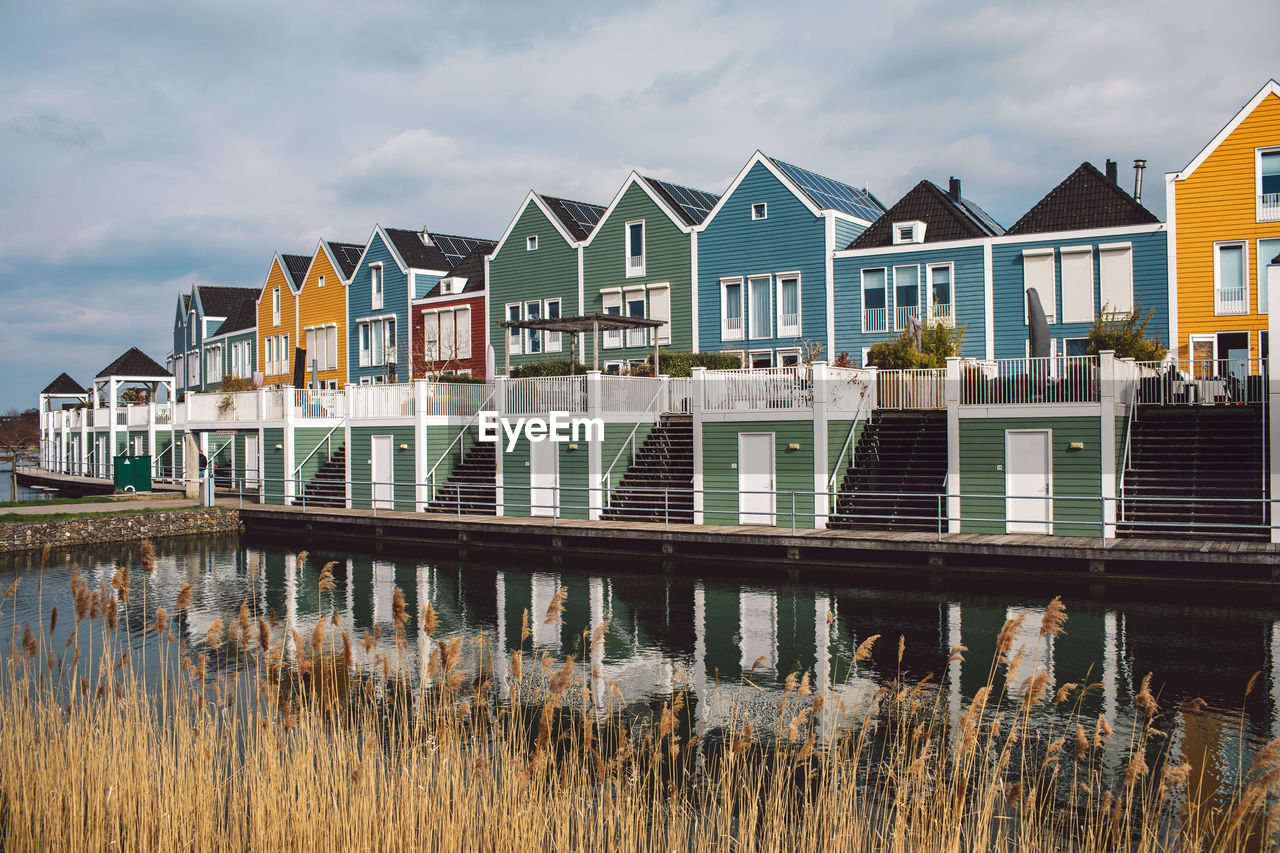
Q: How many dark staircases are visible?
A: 5